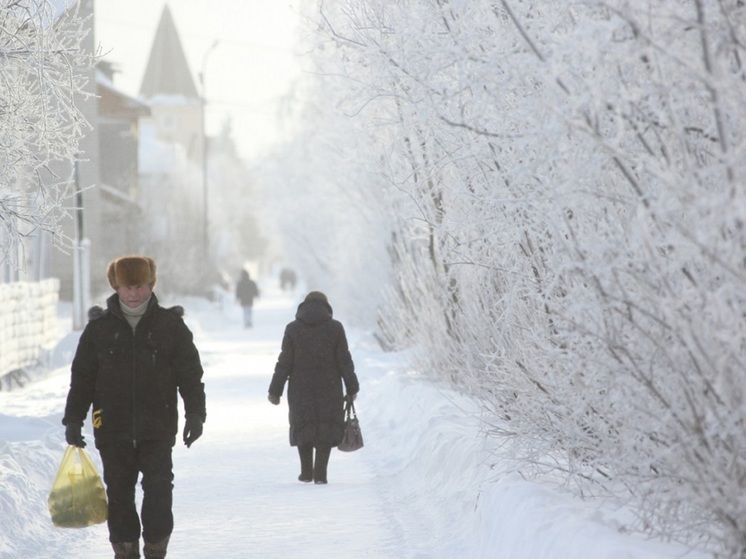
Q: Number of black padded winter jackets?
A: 2